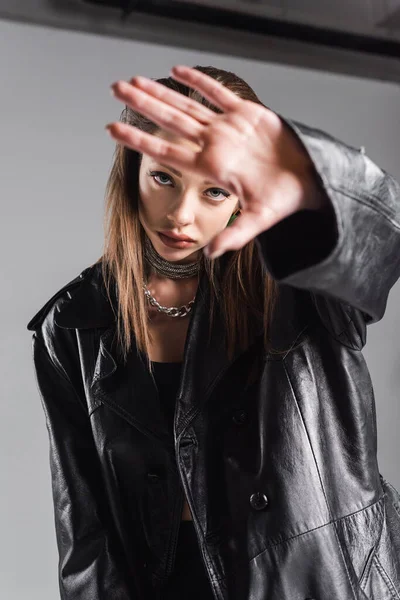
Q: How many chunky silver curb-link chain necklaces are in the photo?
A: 1